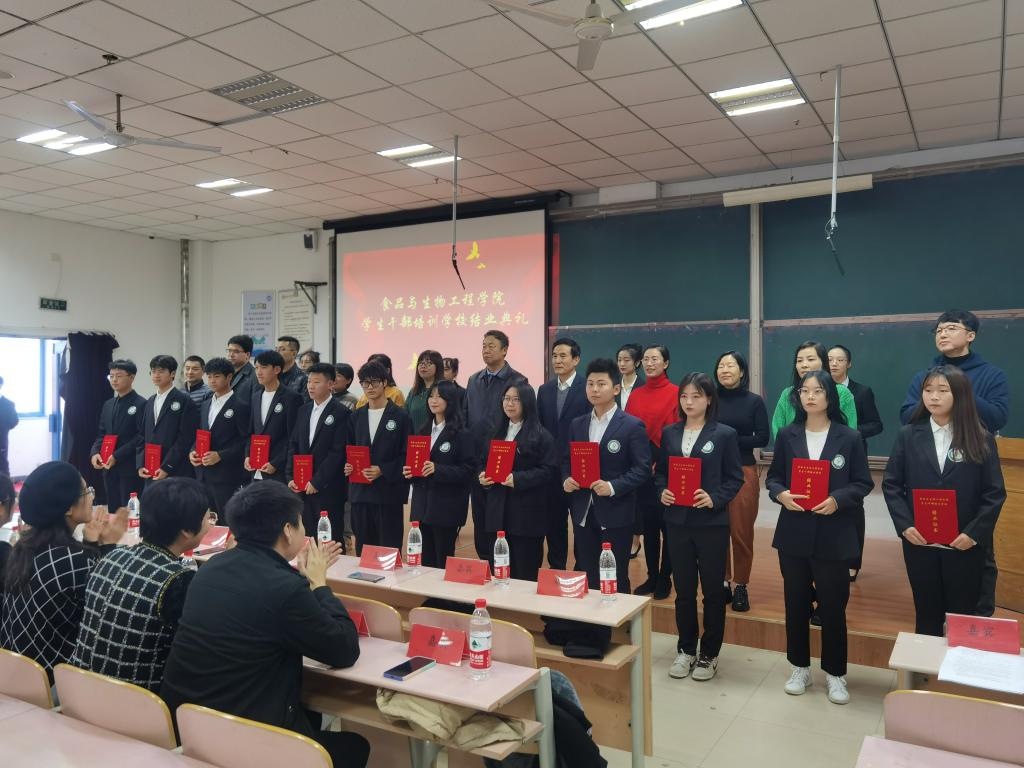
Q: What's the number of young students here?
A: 12